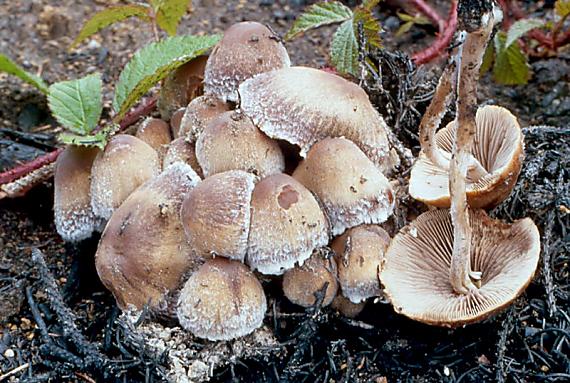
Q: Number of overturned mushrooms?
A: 2